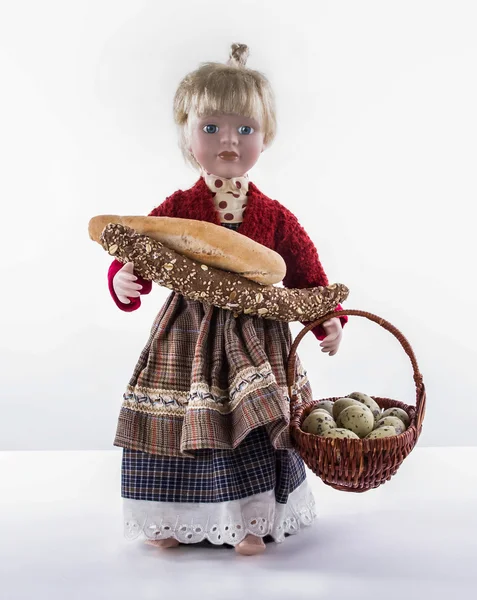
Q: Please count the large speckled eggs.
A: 10